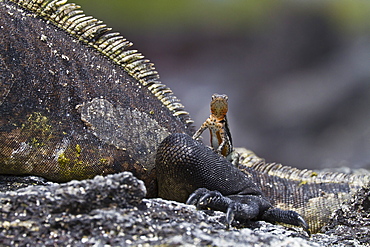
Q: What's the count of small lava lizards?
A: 1